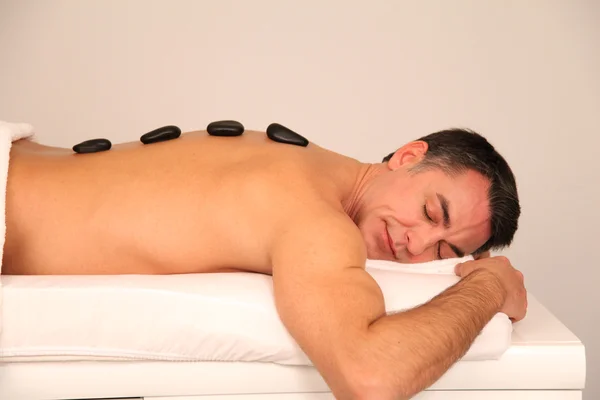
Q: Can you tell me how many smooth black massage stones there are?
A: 4